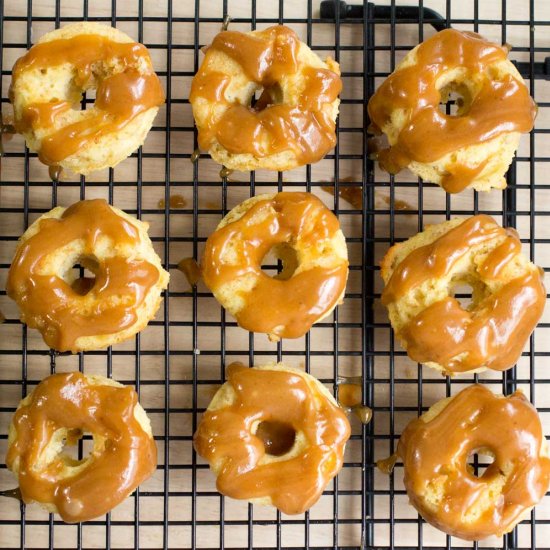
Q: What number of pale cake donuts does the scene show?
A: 9